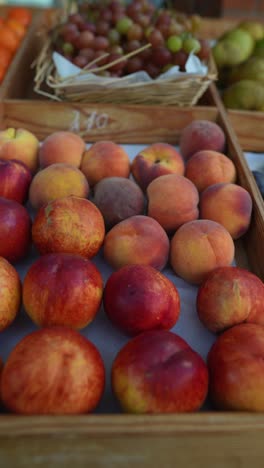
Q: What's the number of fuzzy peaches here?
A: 12